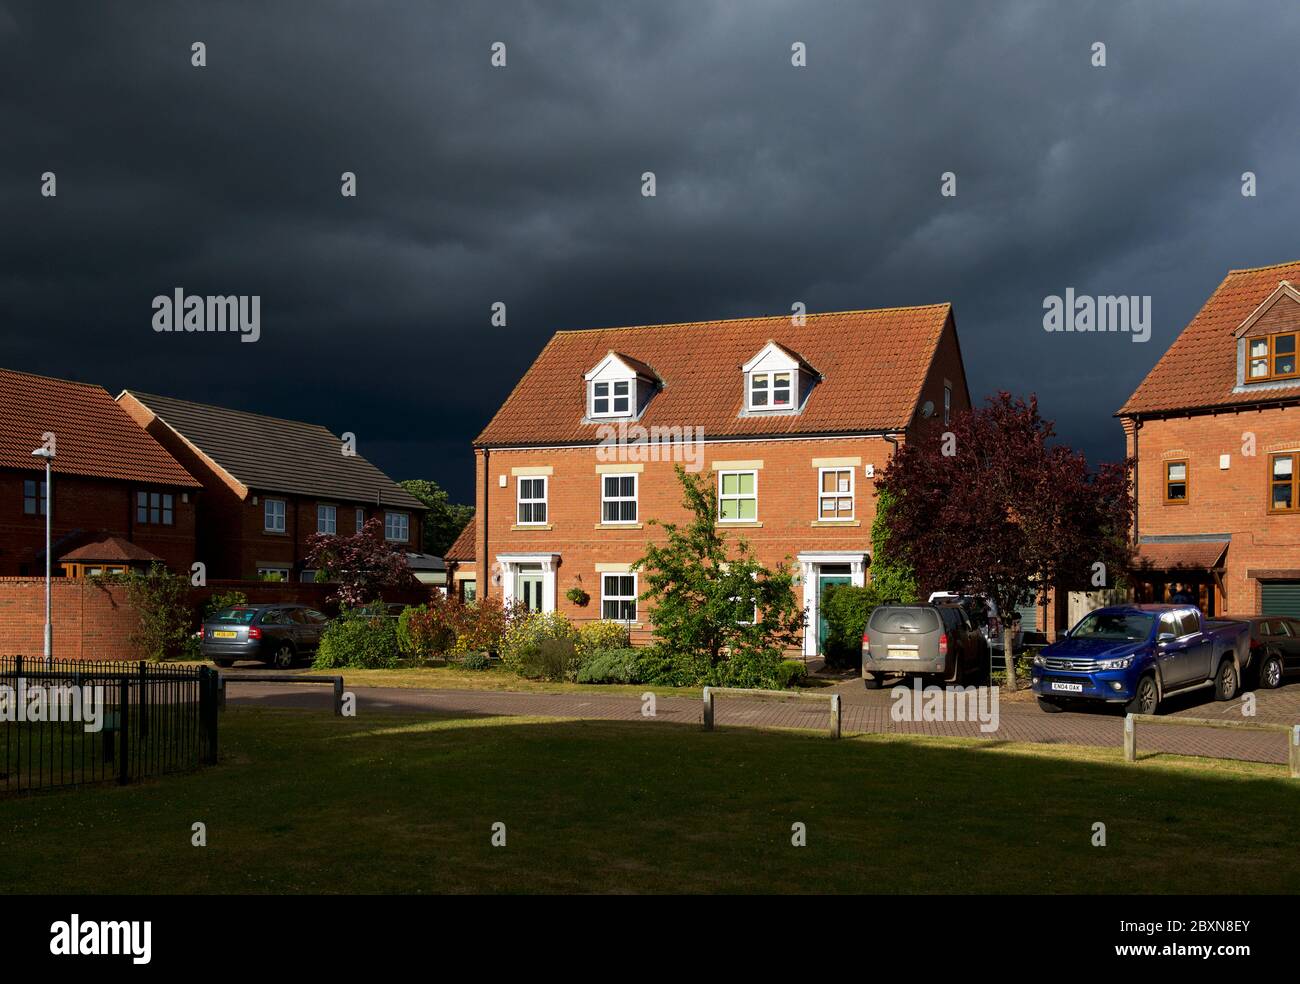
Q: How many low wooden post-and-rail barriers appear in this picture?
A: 3